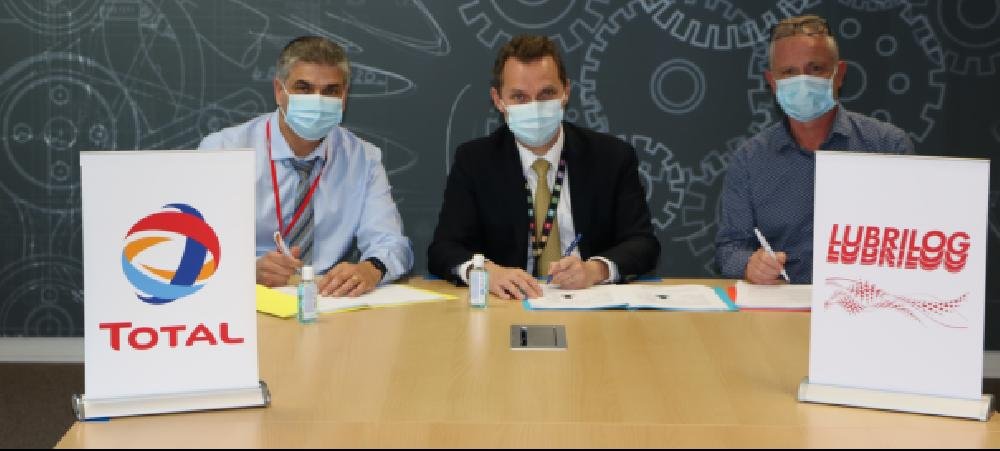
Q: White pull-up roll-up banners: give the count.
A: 2